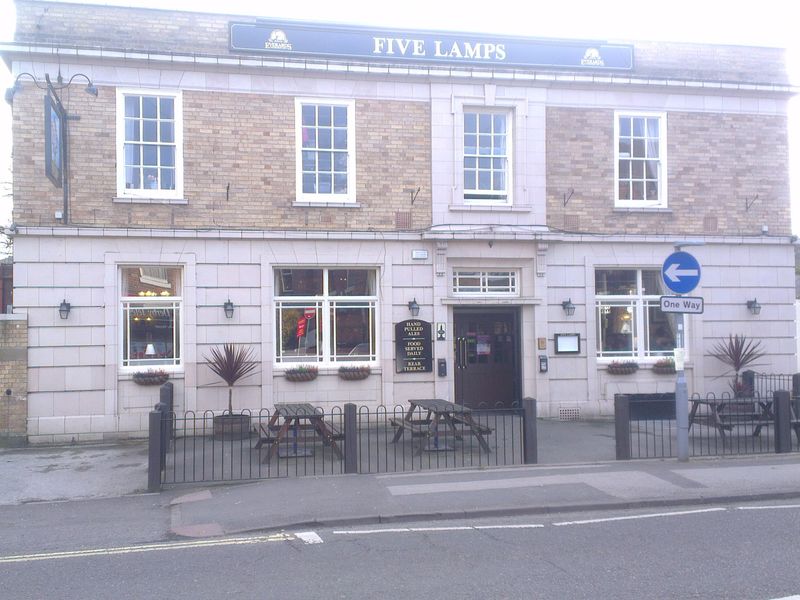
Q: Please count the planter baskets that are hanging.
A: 5